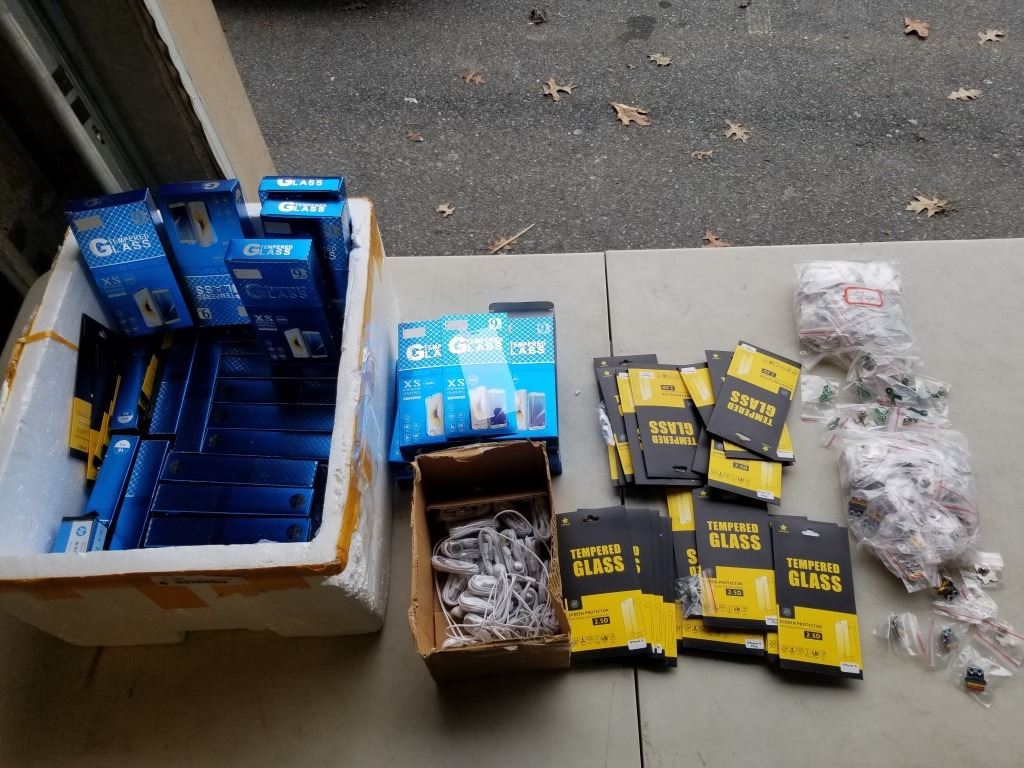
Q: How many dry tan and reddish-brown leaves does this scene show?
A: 14